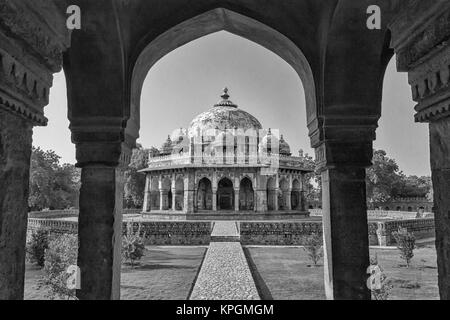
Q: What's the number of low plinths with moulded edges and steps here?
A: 1